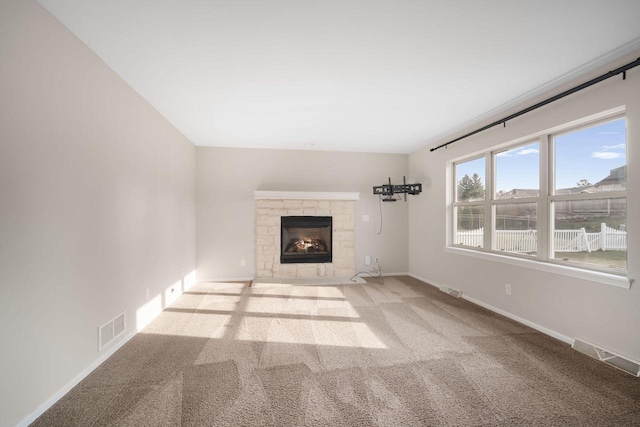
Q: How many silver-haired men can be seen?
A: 0